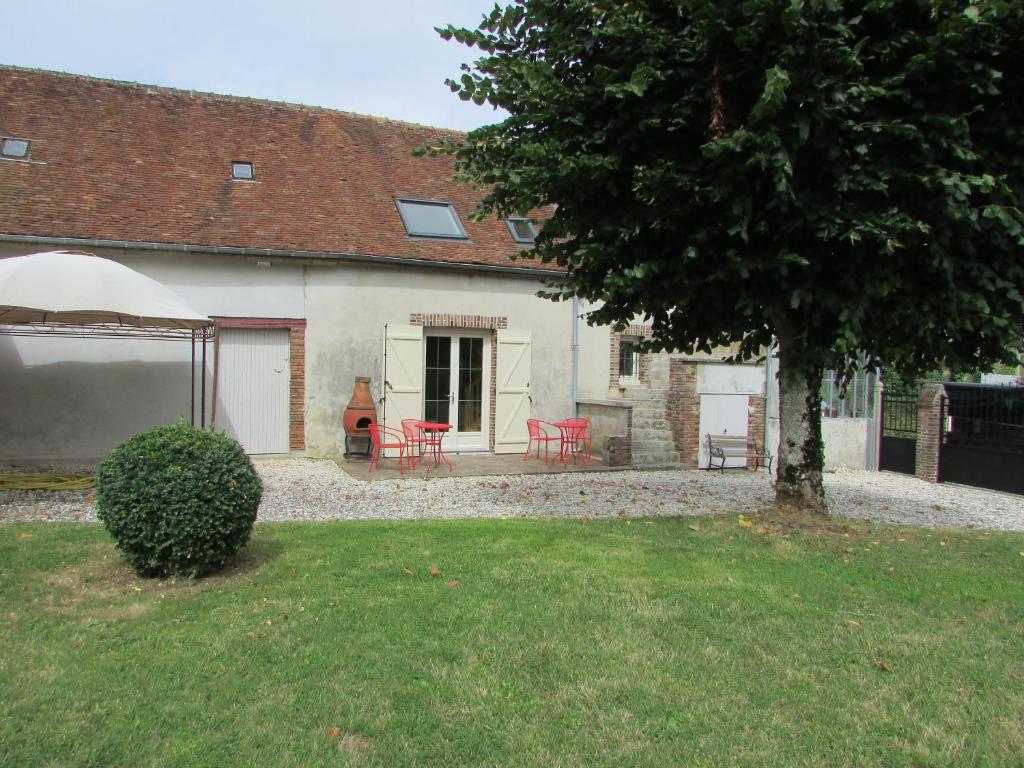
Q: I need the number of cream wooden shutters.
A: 2